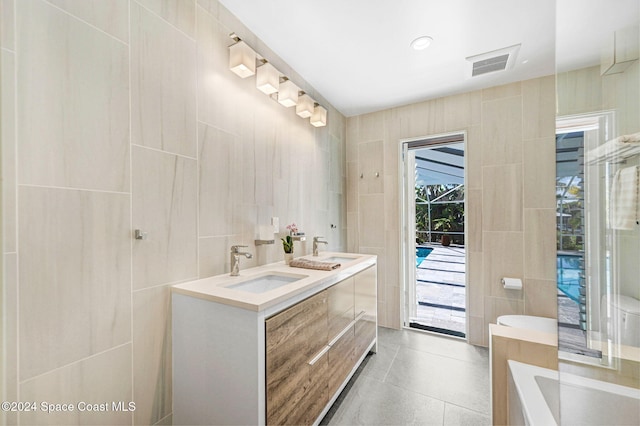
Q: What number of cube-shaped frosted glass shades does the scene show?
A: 5